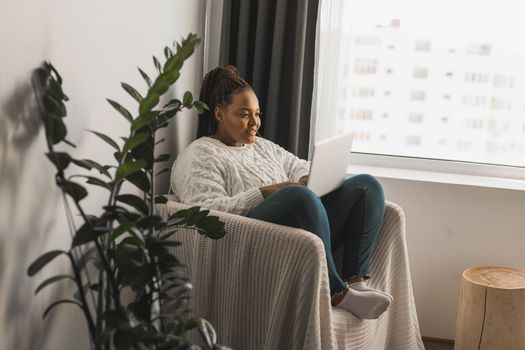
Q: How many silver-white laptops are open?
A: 1